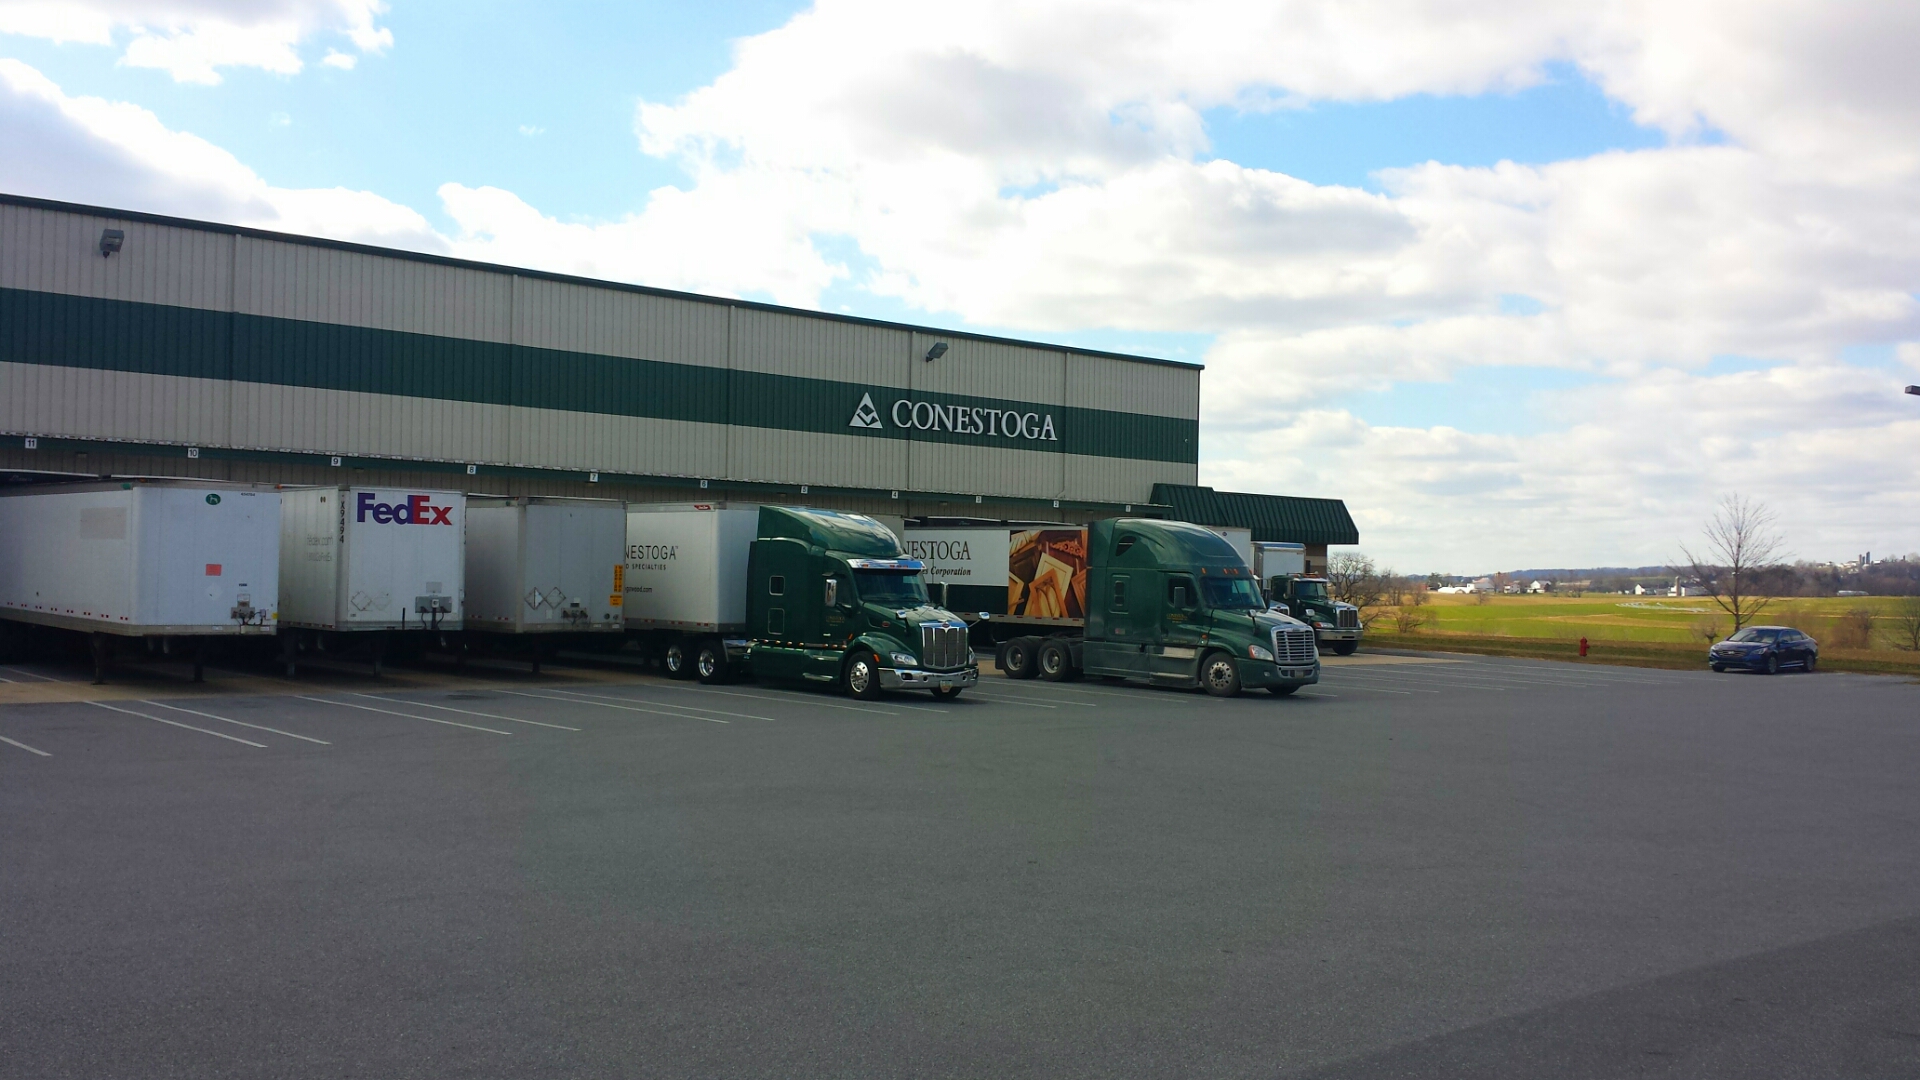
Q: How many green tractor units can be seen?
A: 3